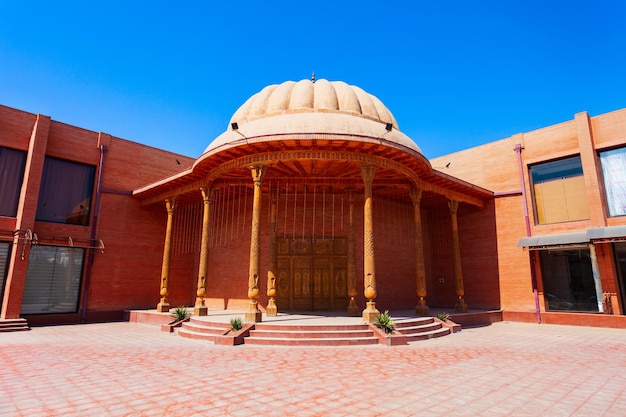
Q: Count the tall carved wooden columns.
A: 8